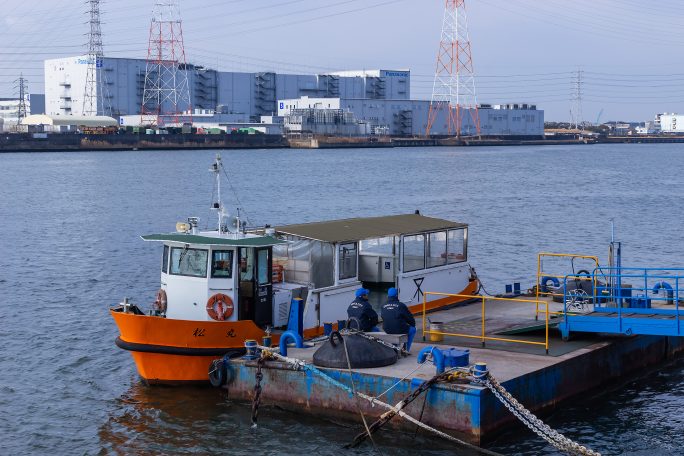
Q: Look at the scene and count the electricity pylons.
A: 5